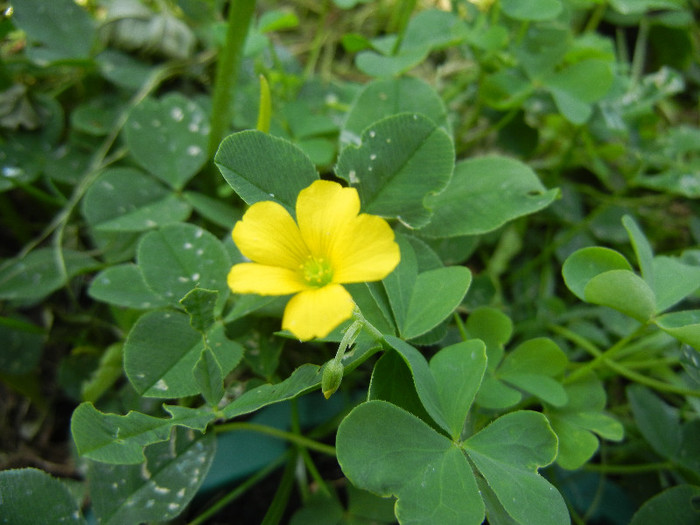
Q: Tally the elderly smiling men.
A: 0